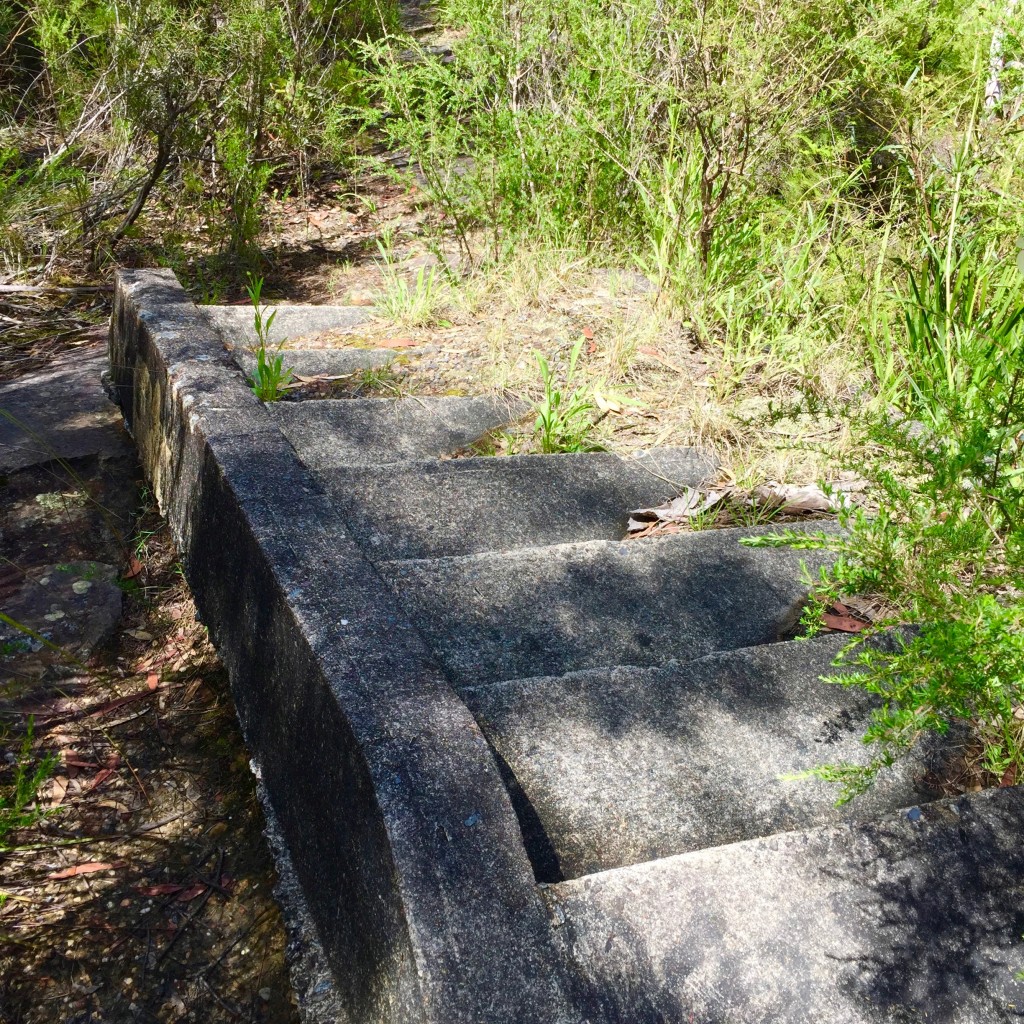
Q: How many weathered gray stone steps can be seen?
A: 7